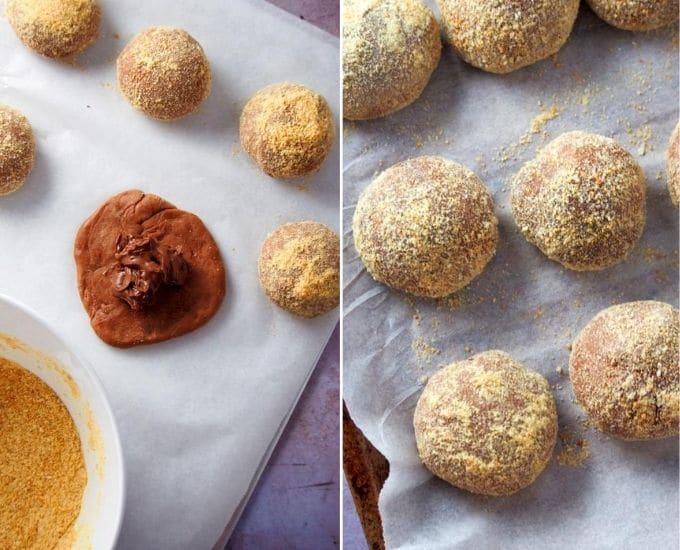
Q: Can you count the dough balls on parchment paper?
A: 13